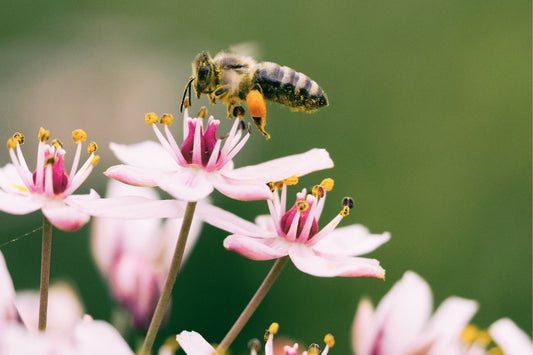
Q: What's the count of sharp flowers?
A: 3